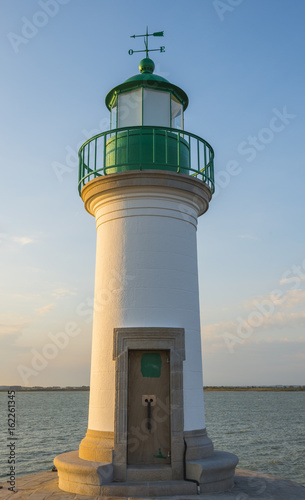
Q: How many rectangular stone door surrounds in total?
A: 1